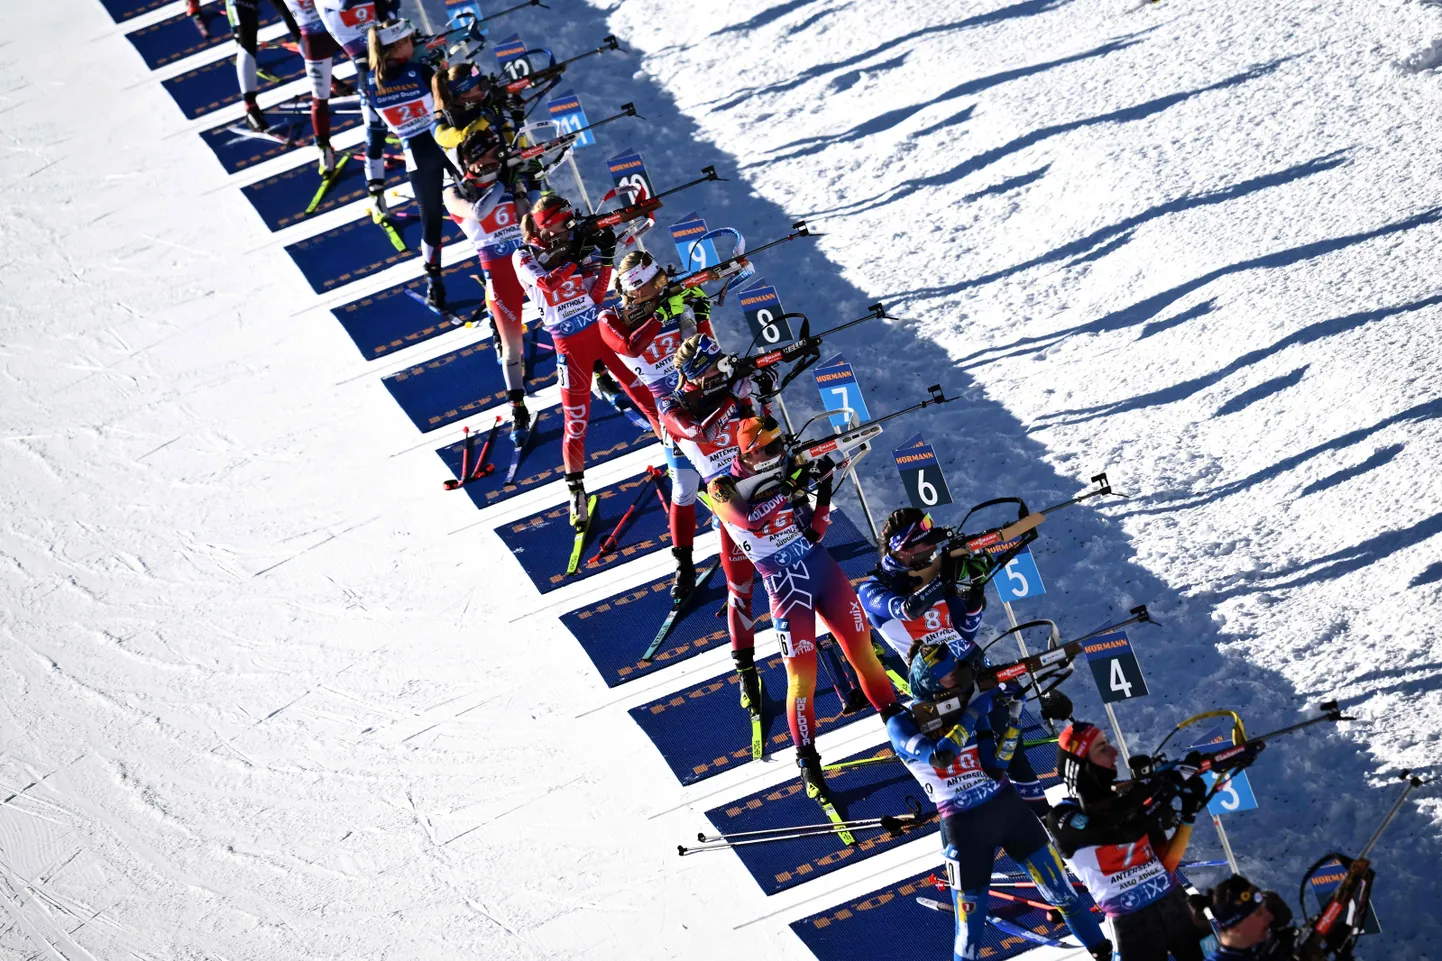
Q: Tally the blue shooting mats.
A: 14